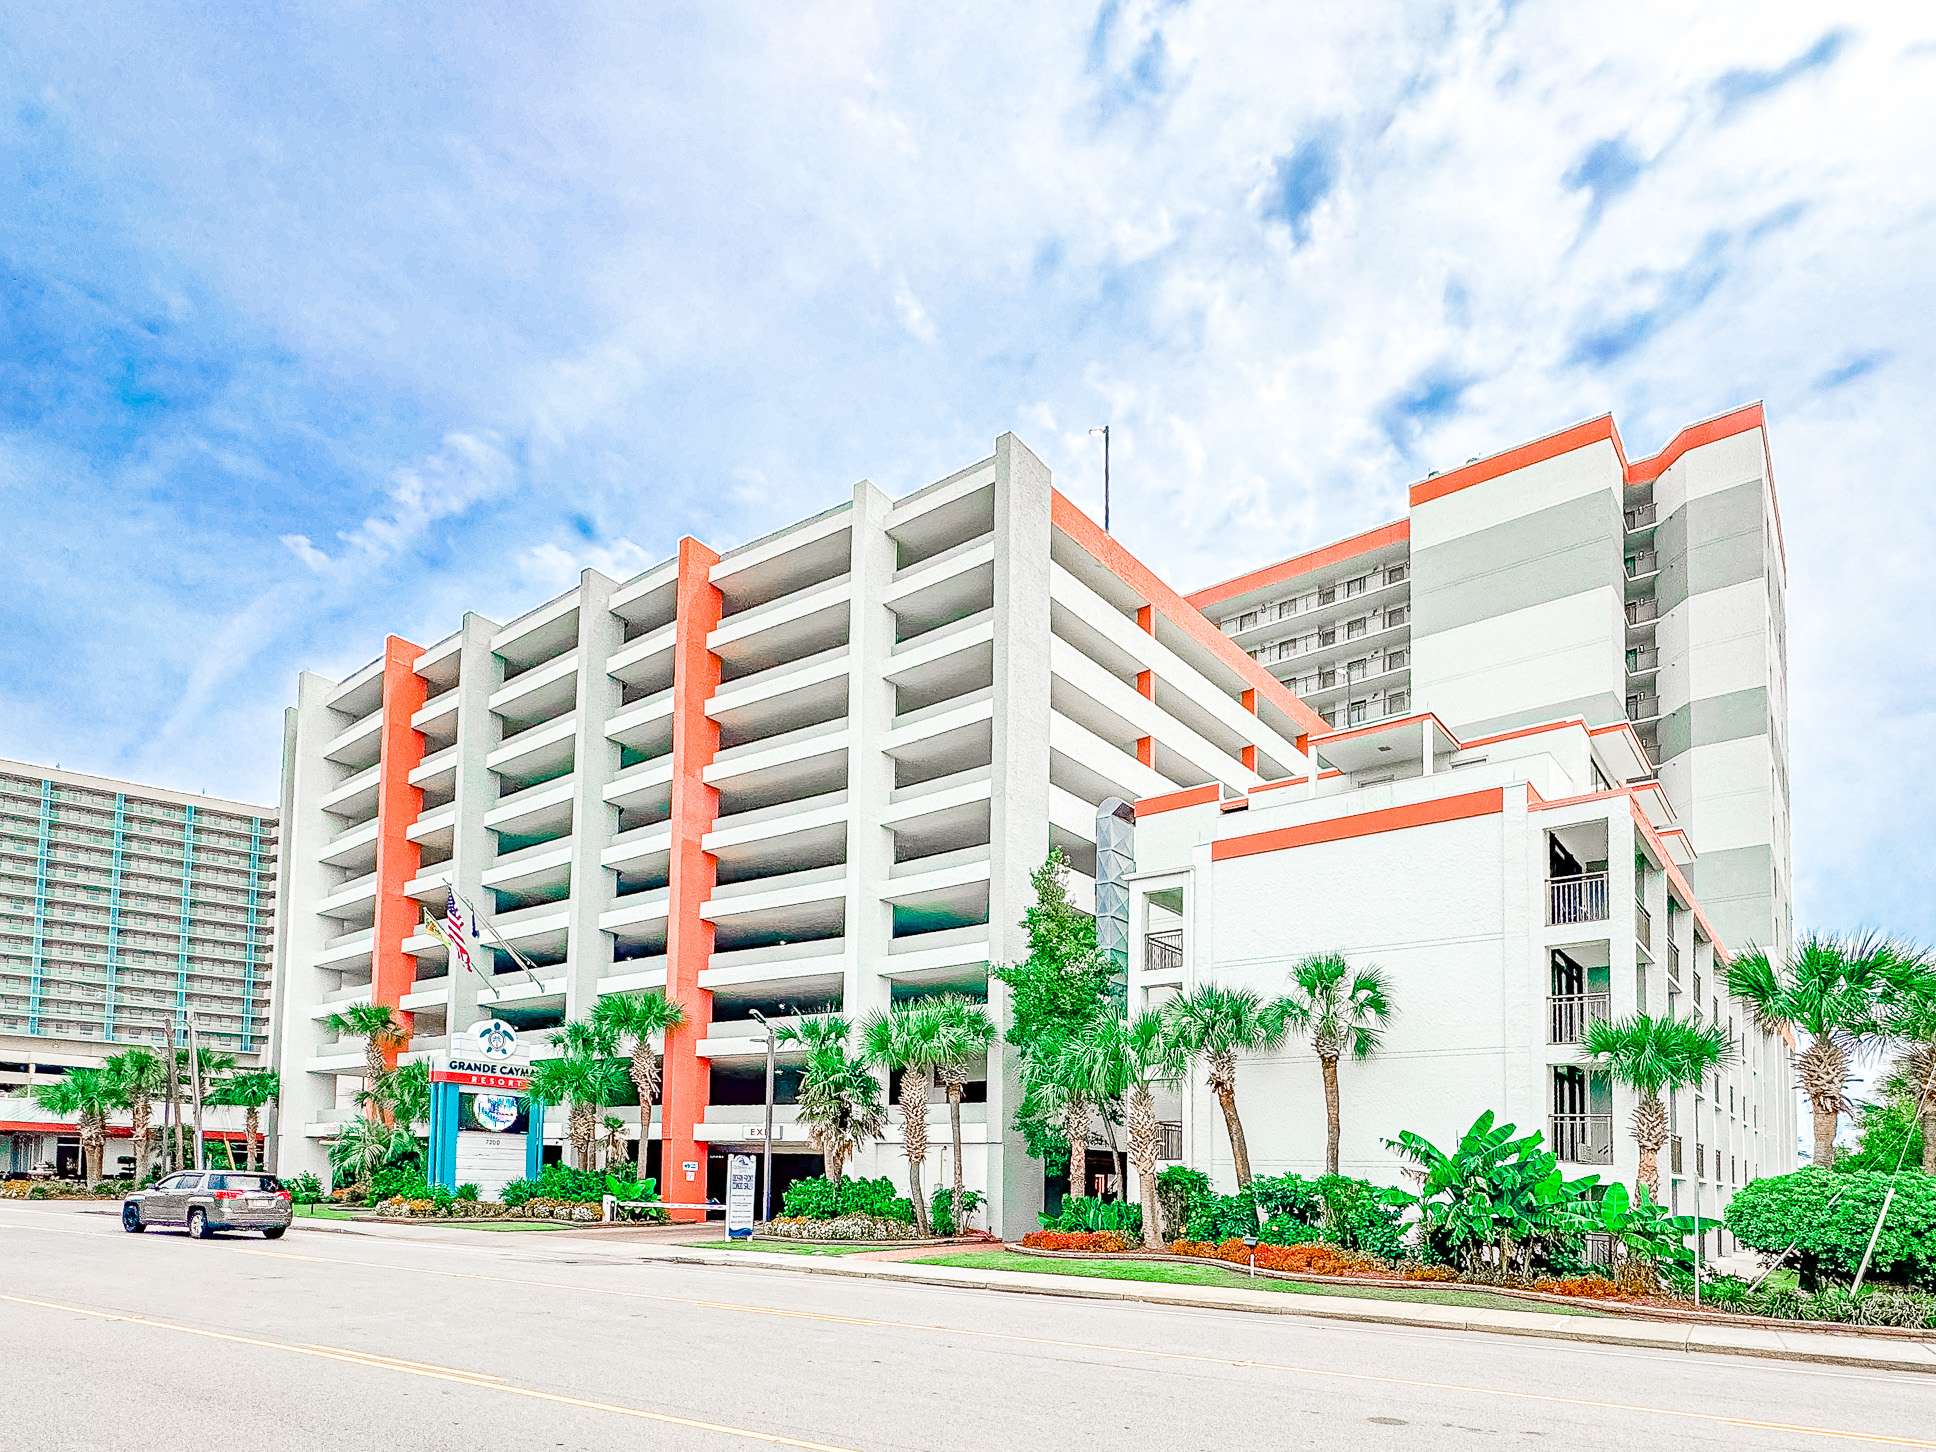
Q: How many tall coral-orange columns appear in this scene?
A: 2